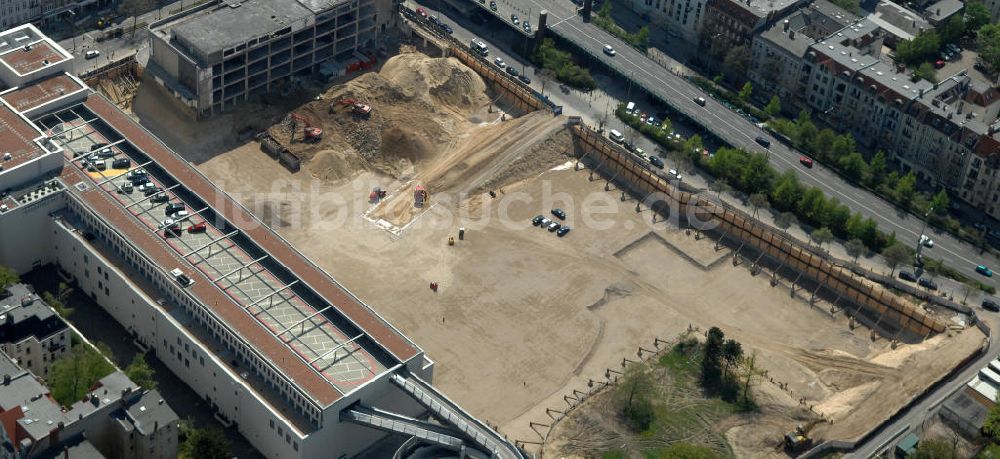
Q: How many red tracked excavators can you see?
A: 2